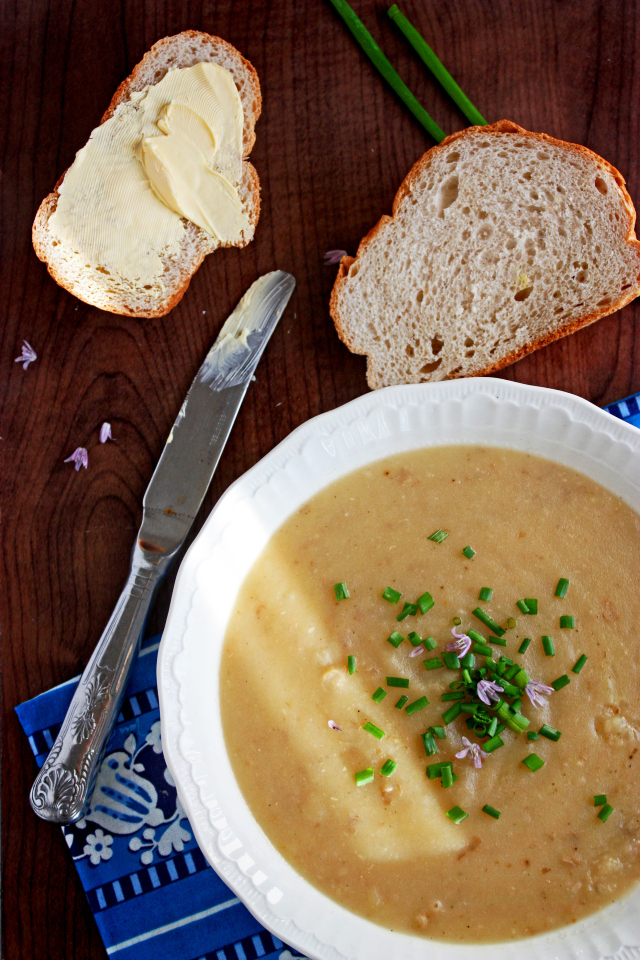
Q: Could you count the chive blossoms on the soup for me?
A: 4